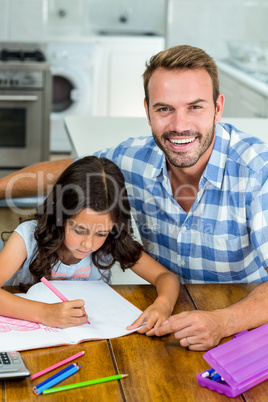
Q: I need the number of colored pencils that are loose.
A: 4